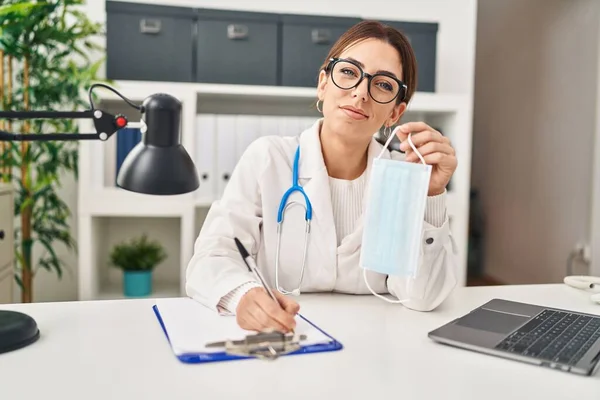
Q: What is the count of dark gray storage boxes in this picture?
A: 4